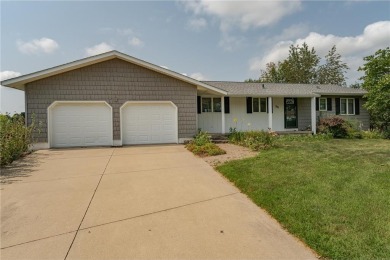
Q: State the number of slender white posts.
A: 3